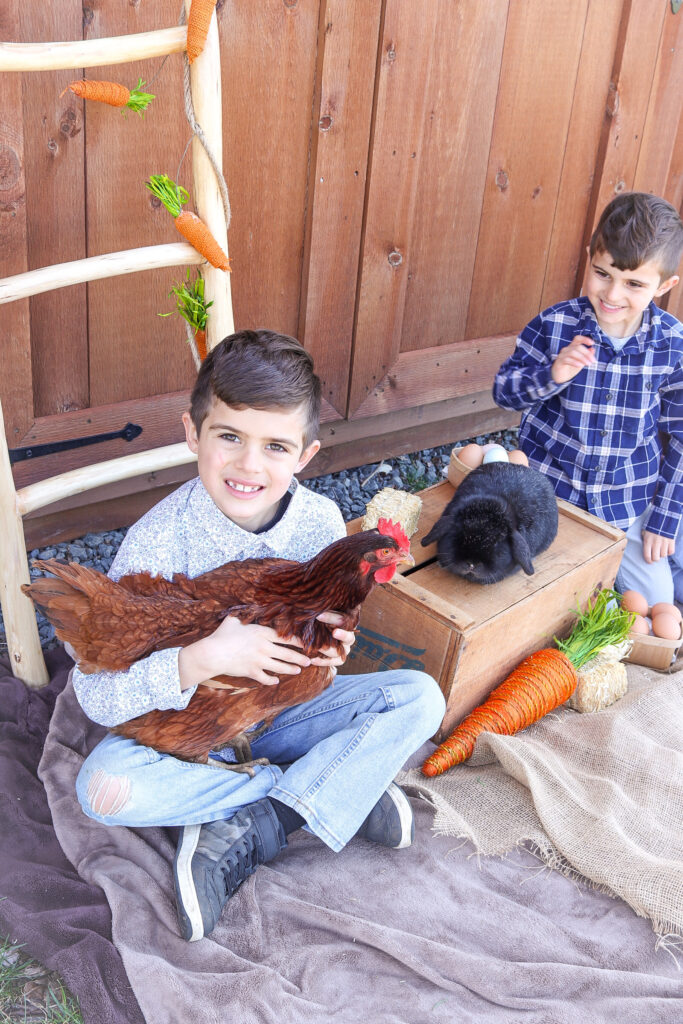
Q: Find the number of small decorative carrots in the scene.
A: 4